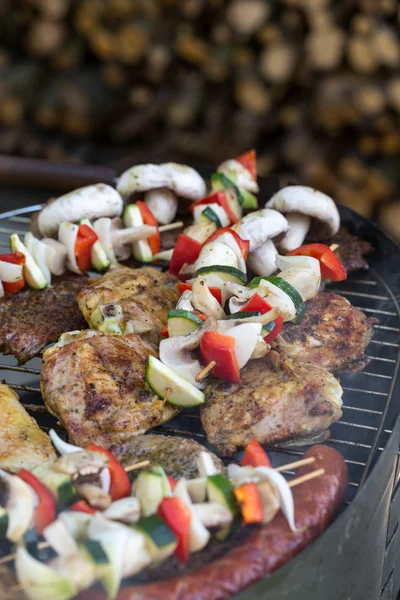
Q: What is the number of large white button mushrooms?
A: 4